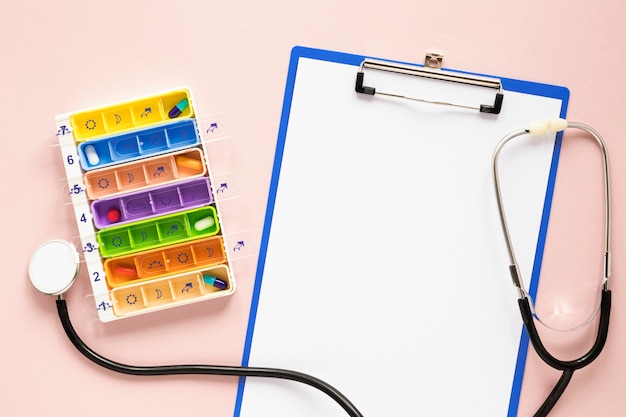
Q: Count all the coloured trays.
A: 7